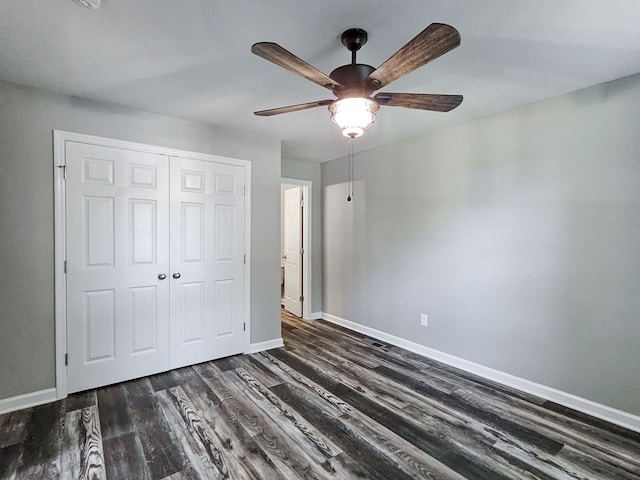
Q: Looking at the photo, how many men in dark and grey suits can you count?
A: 0